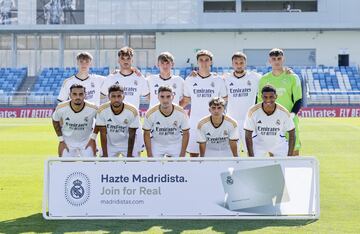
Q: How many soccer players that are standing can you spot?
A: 6